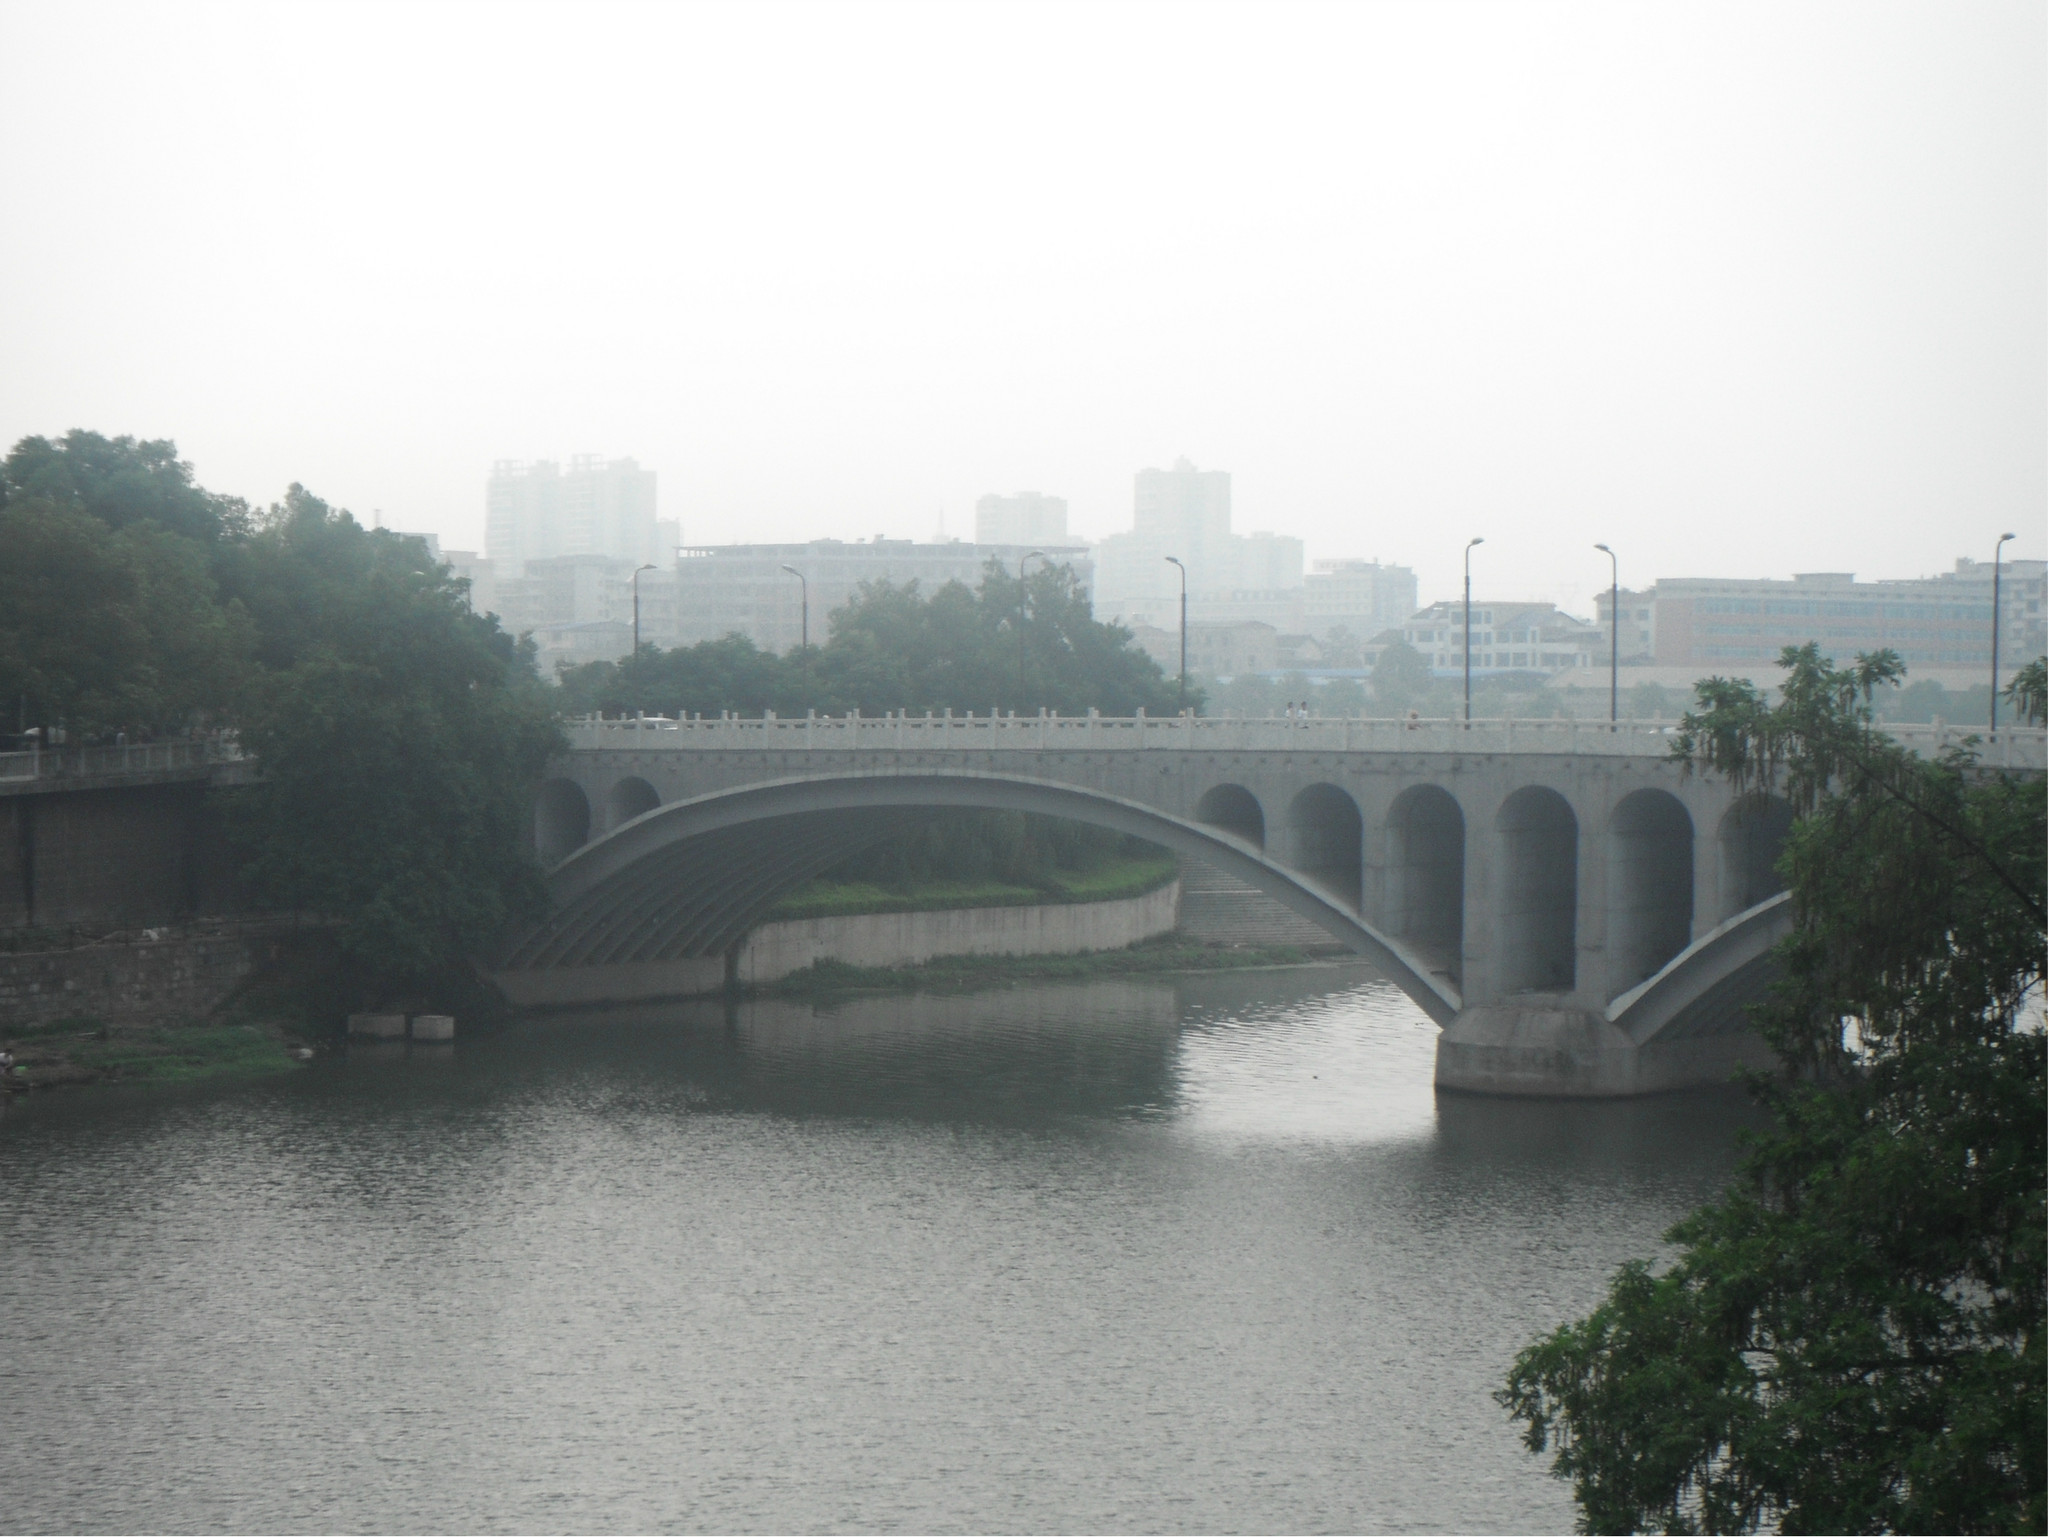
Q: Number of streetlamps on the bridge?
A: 7